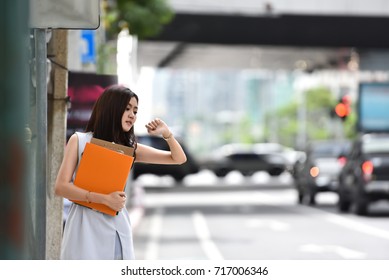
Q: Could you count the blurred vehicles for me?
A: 4